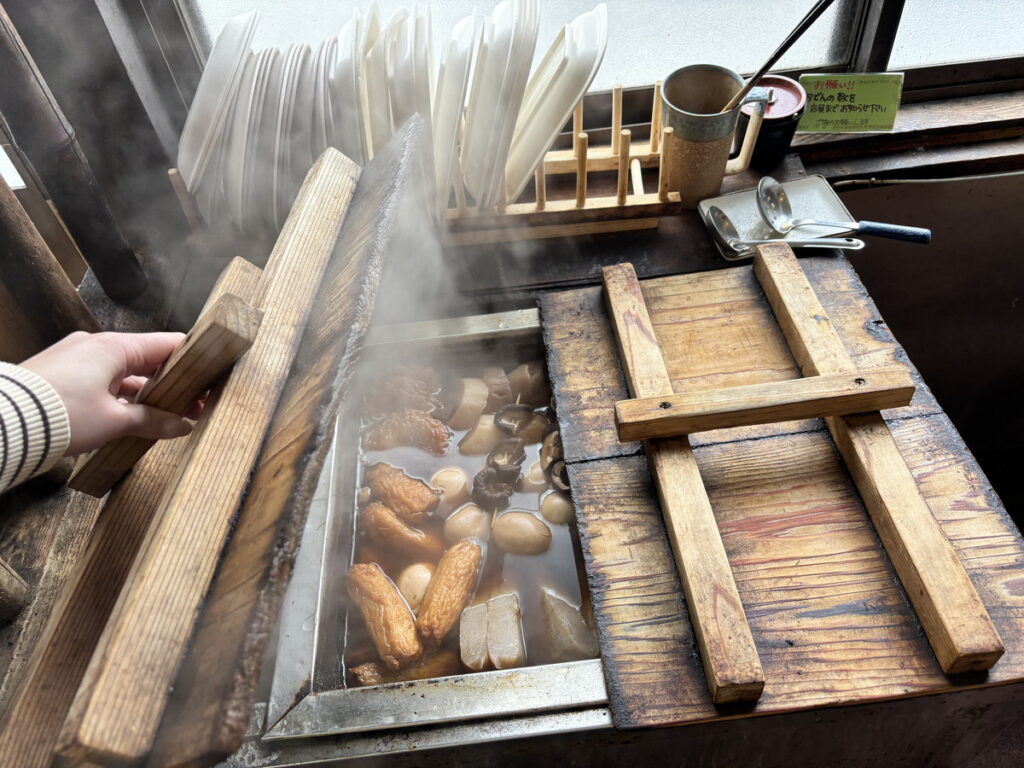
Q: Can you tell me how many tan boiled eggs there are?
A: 6